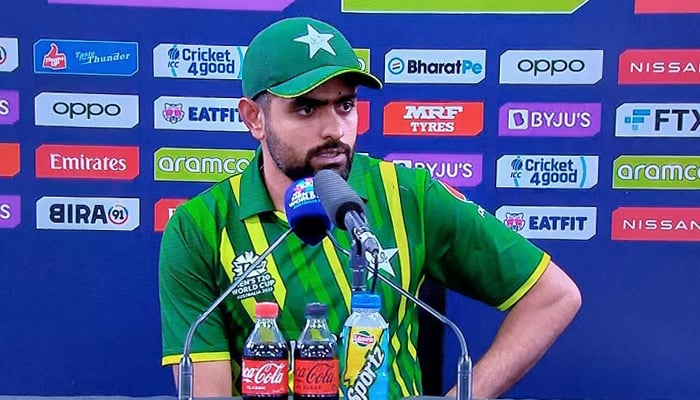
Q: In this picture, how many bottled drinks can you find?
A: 3